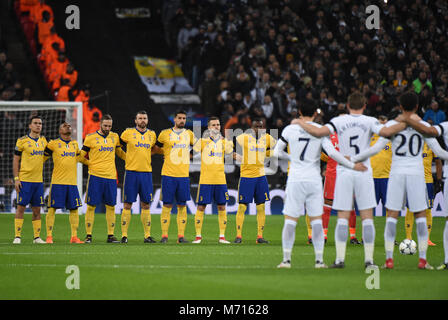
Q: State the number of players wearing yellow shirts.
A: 10